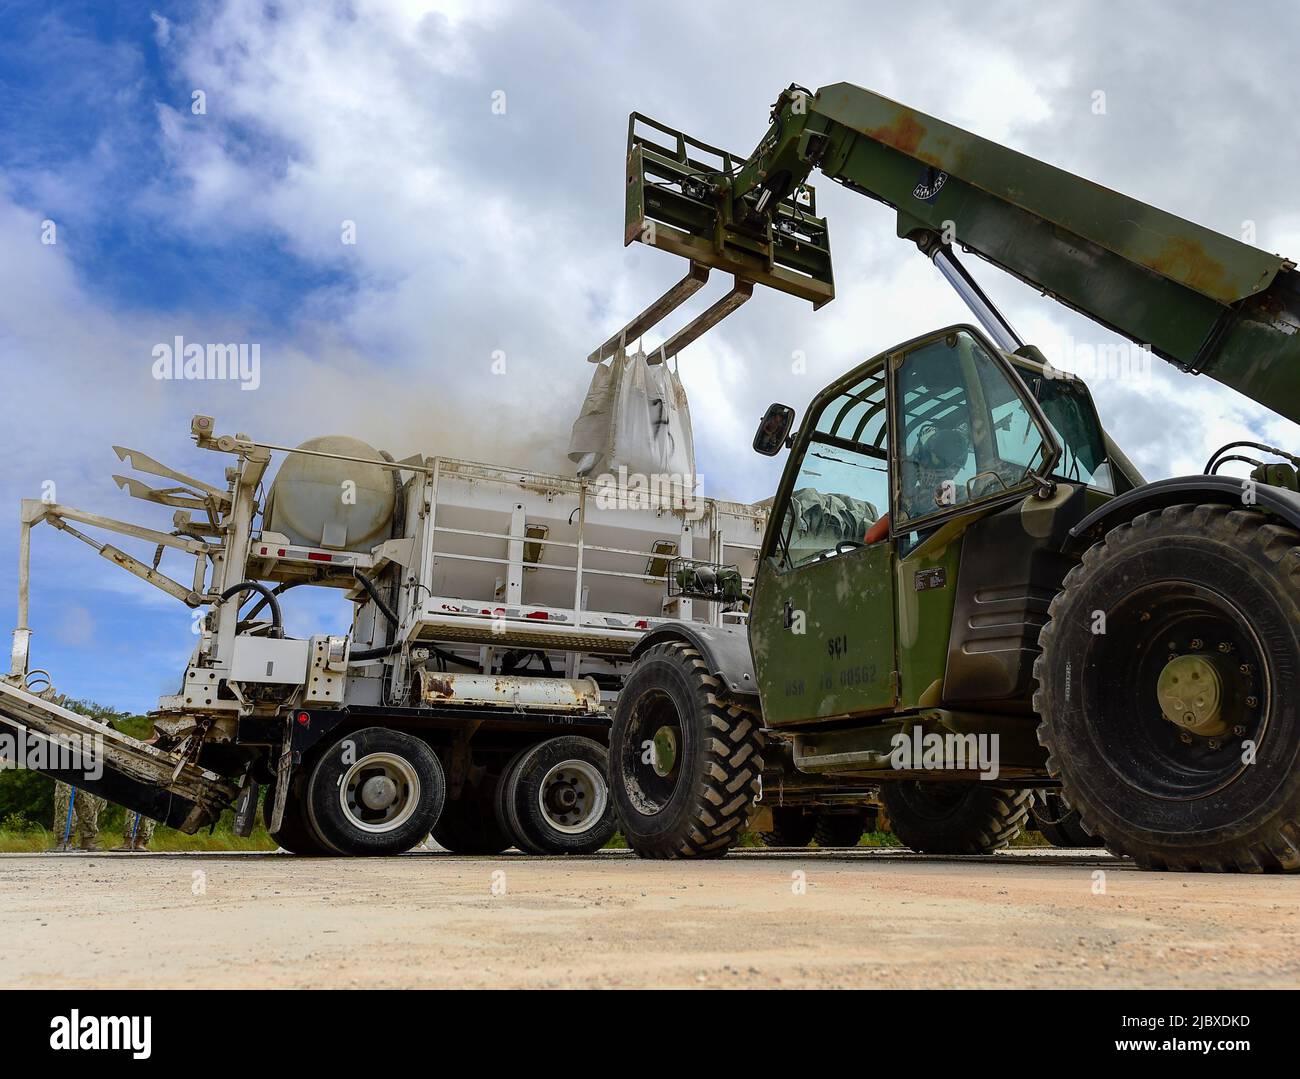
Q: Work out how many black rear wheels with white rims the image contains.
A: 2